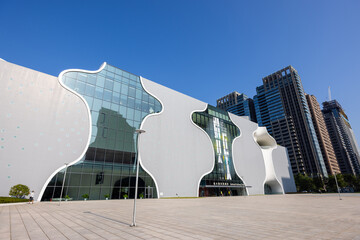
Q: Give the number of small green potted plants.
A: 5